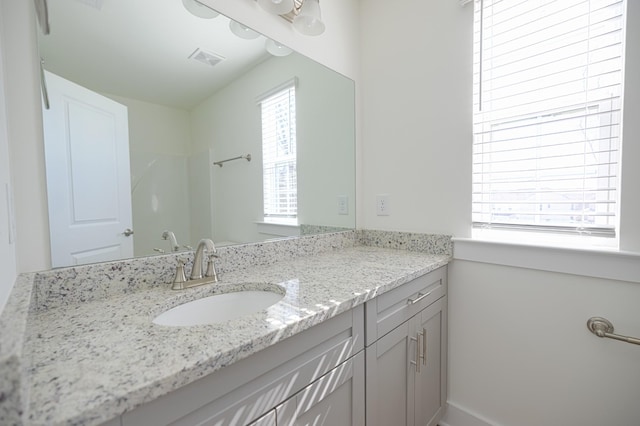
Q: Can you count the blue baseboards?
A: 0